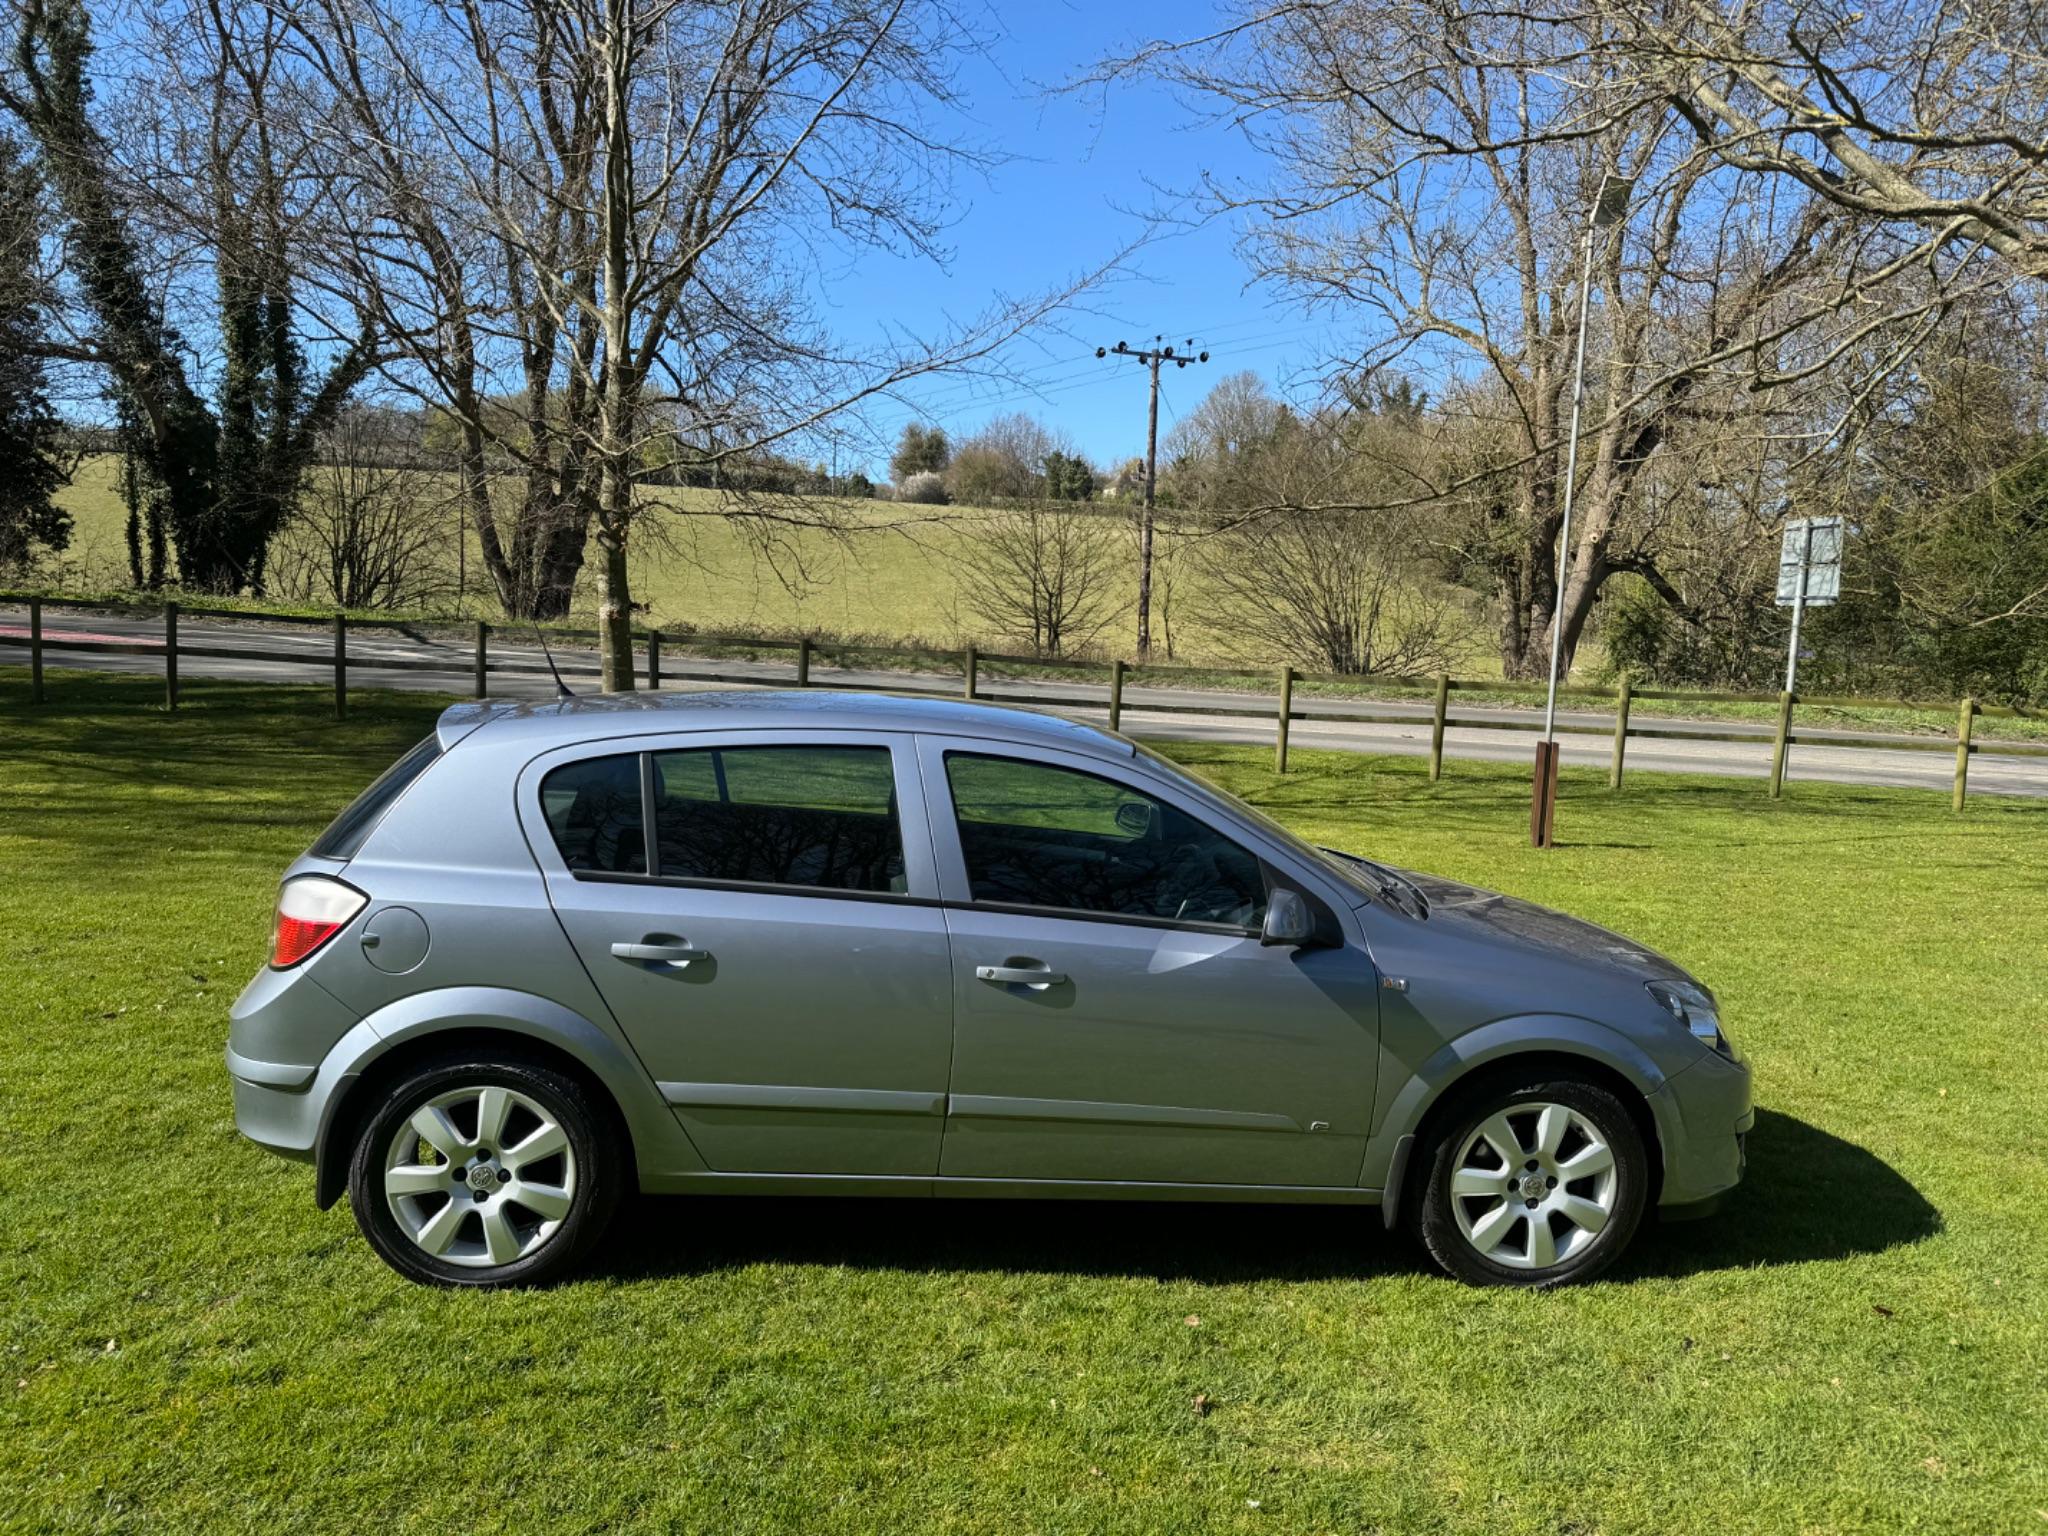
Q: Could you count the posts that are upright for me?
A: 13